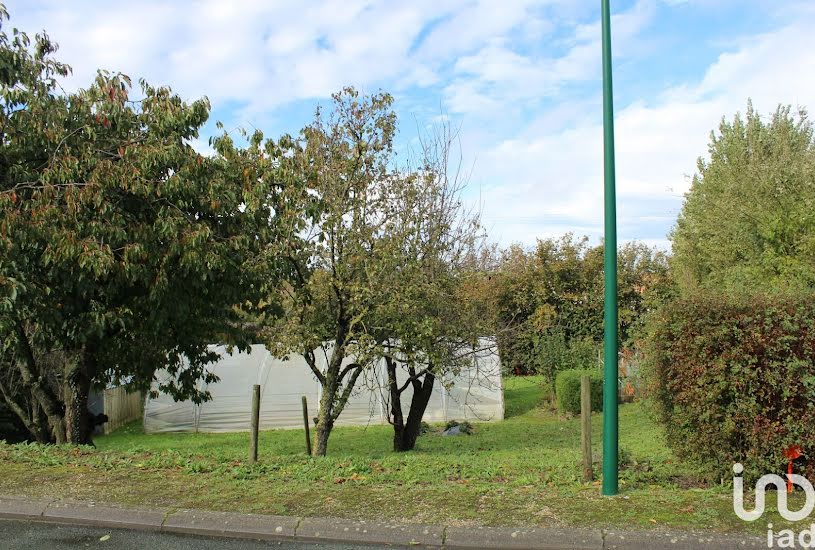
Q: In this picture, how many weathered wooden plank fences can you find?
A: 1